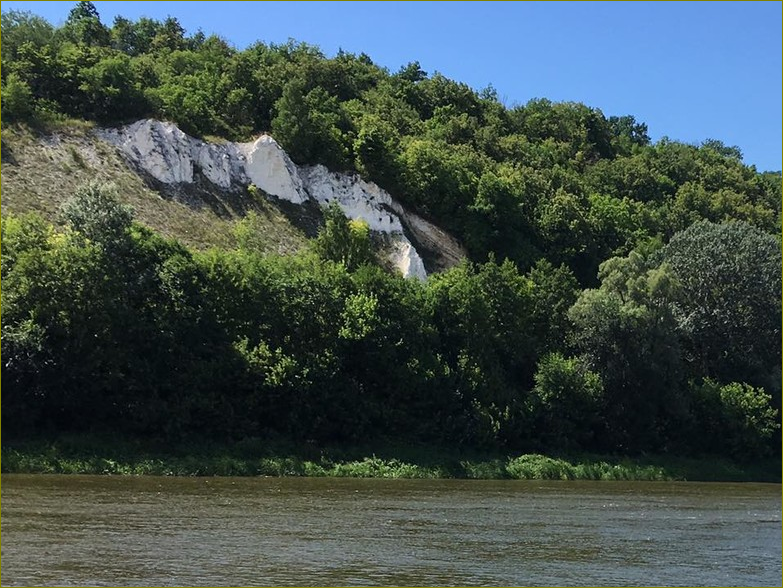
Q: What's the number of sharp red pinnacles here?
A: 0